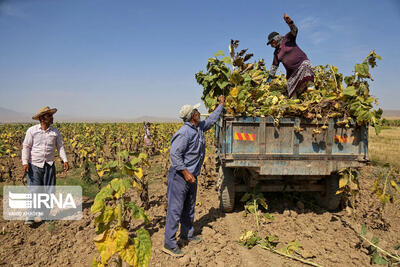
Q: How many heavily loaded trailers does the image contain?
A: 1